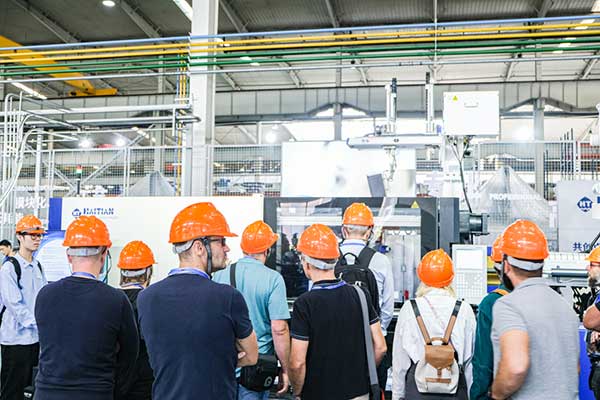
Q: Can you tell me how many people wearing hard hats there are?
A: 11